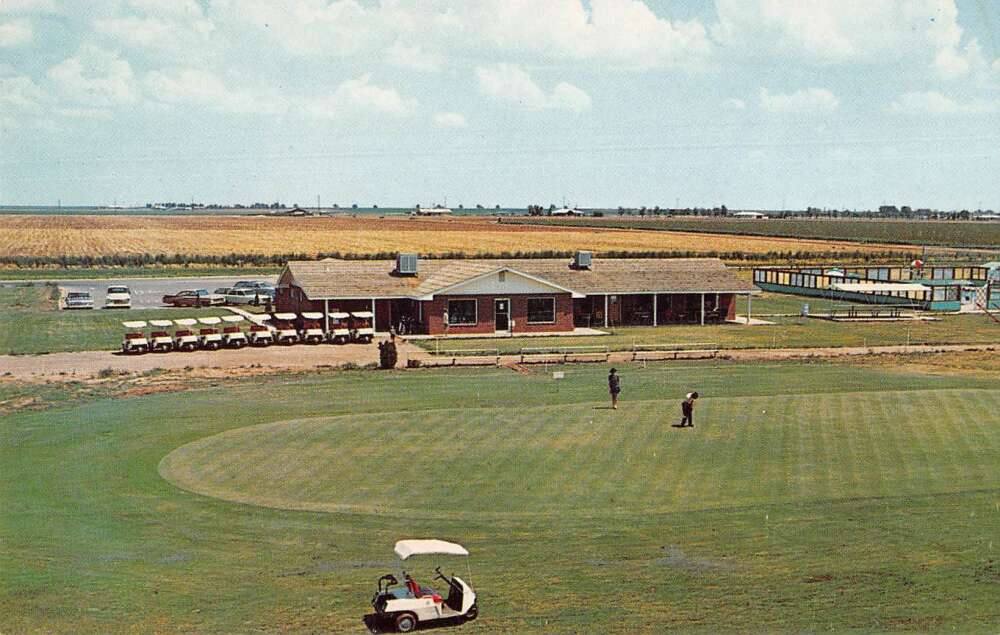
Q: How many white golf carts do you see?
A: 11